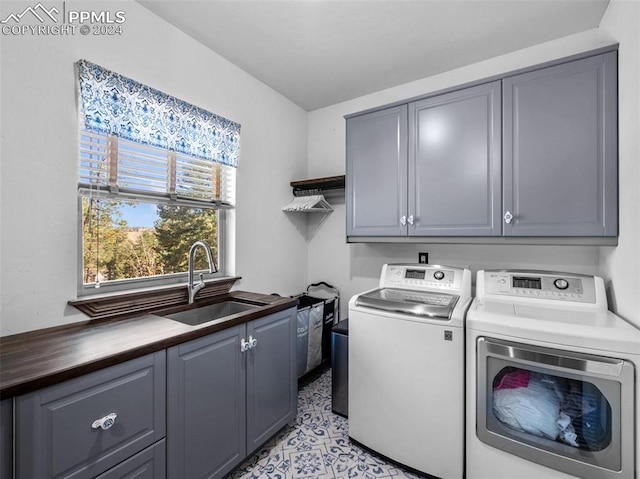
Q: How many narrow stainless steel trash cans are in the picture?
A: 1